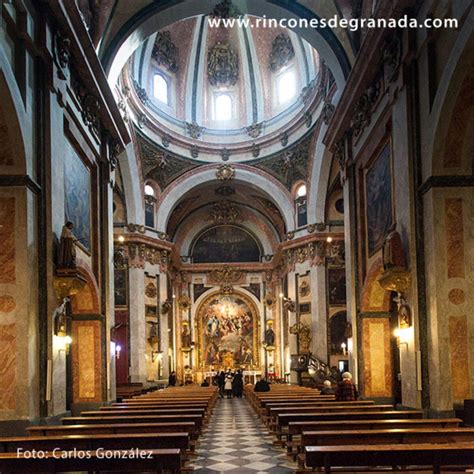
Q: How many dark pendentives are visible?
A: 2